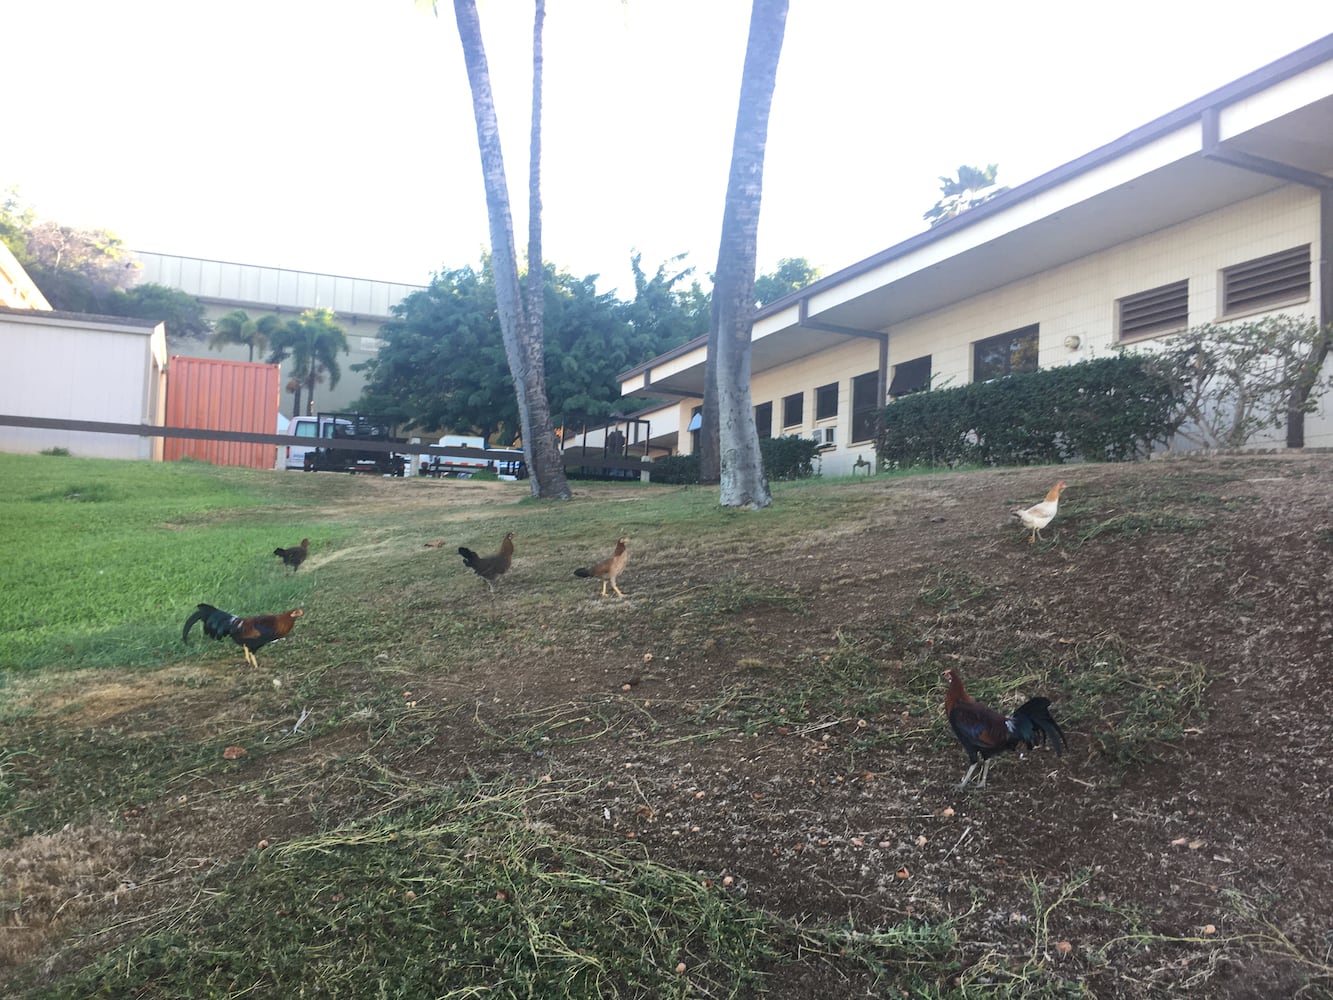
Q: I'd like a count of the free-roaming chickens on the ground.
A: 6